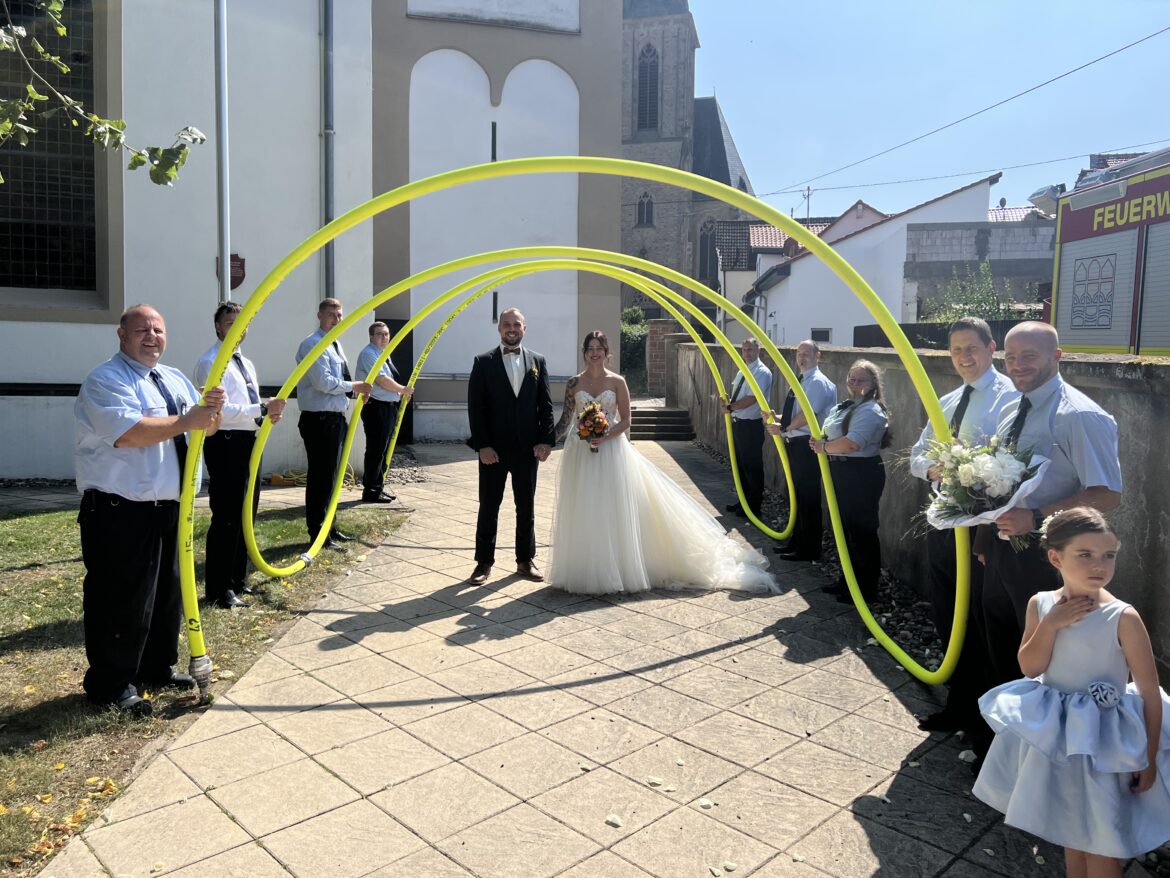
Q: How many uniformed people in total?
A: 9